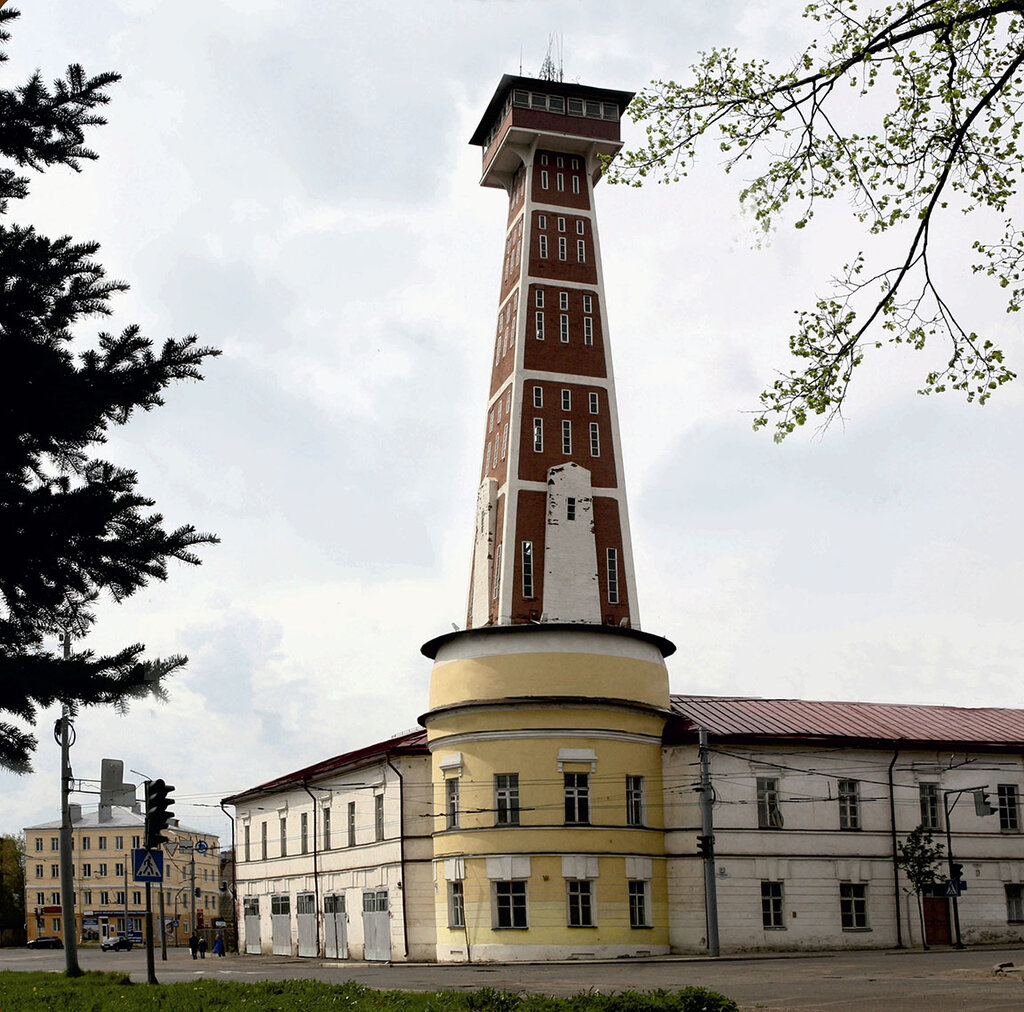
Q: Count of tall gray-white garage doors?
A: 5